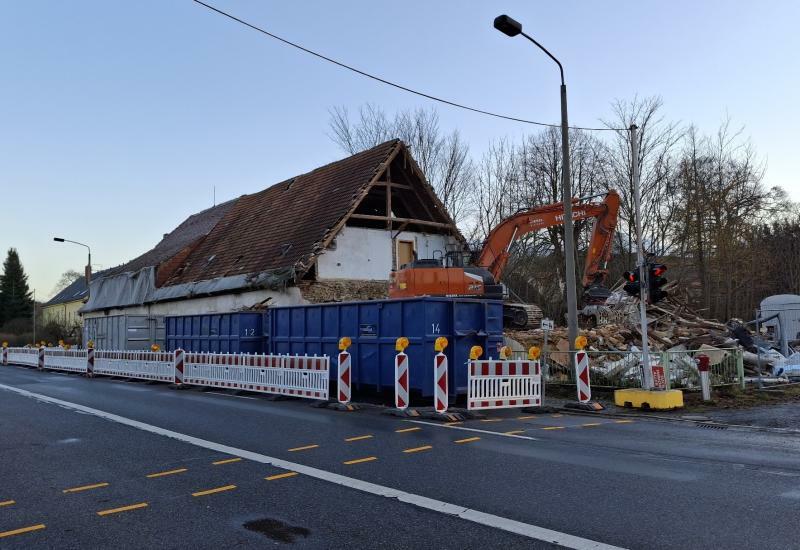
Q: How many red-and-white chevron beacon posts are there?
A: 8